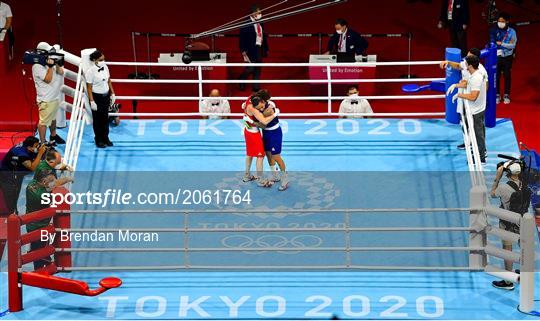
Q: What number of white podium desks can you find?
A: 2